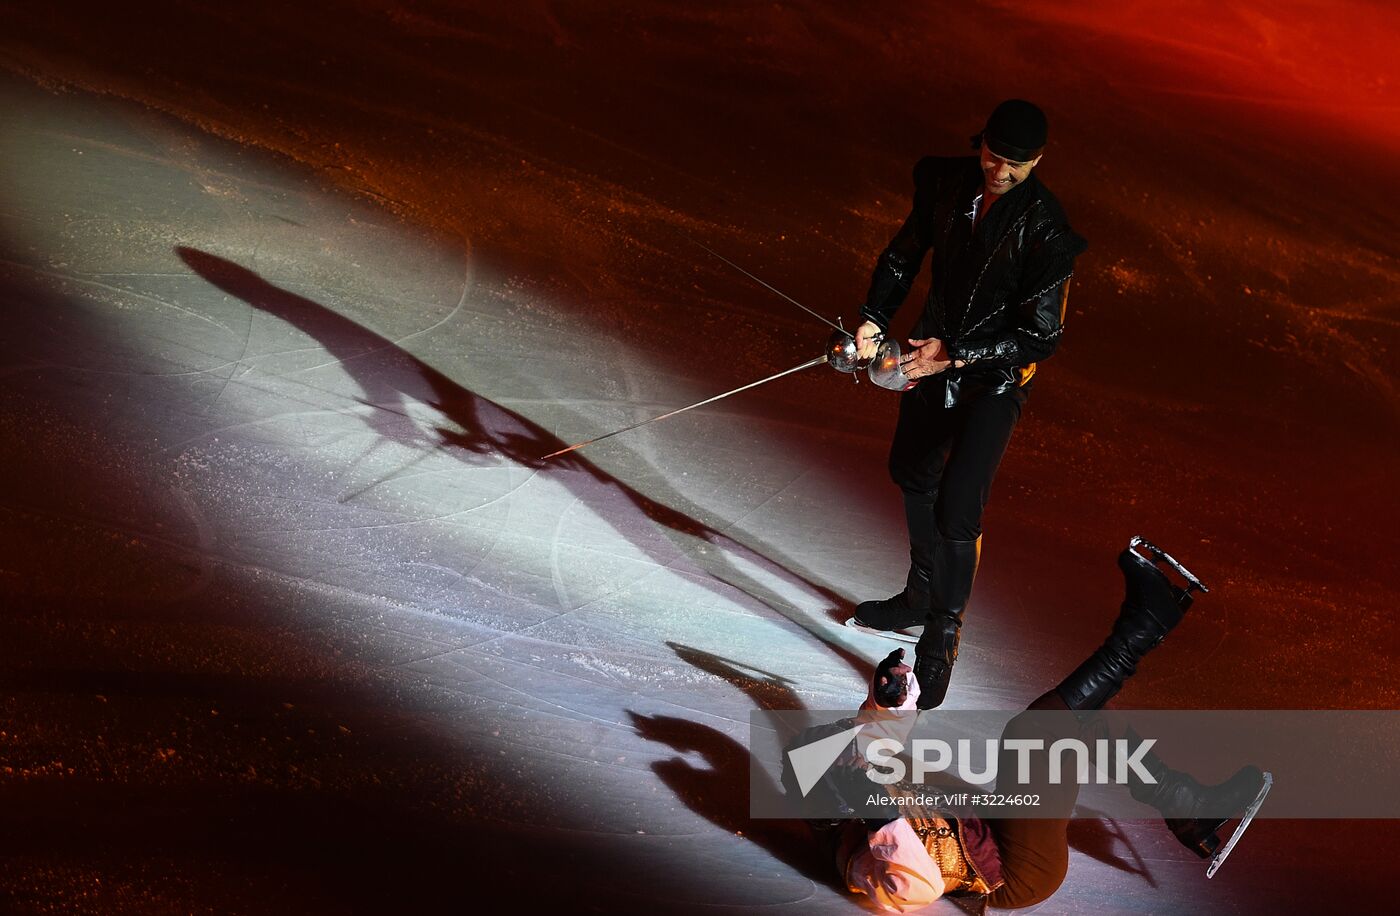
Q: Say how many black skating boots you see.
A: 4